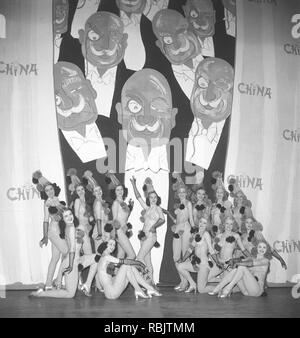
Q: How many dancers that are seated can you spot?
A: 2